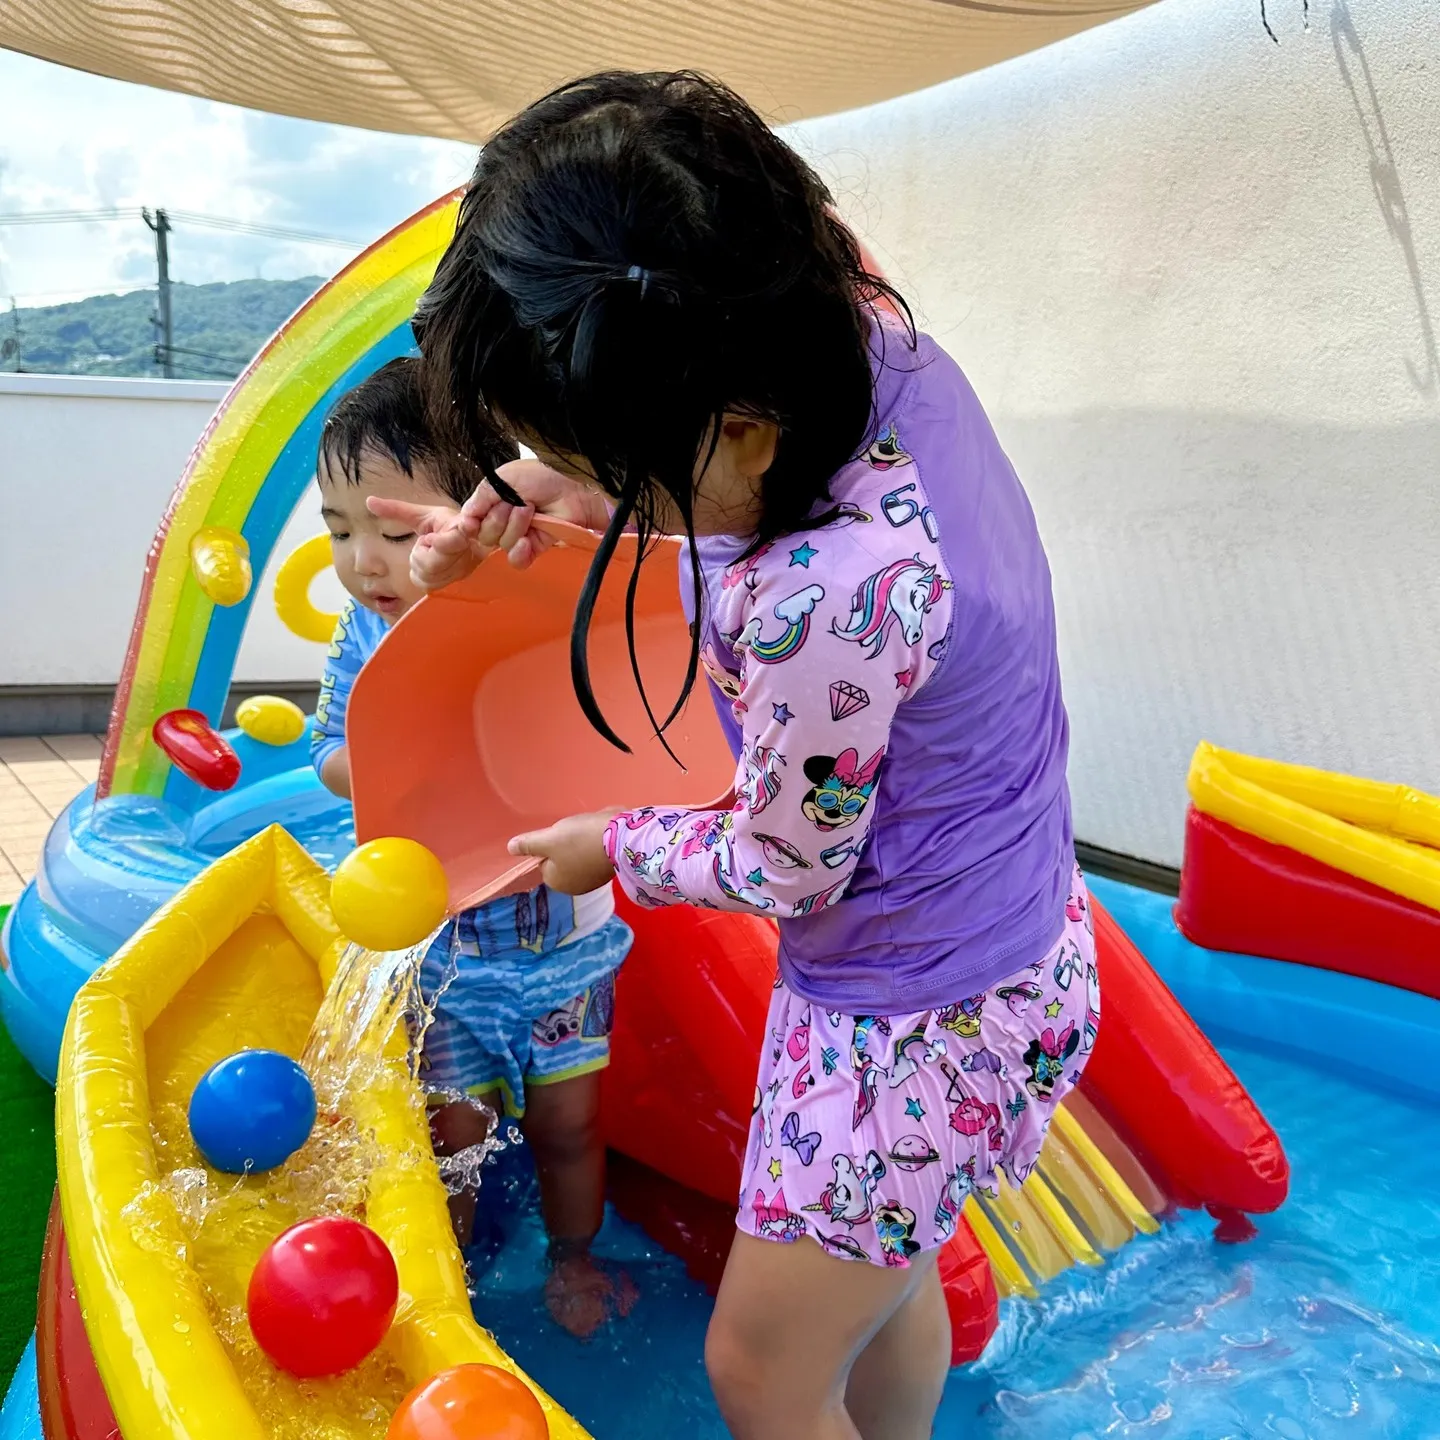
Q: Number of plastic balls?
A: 4